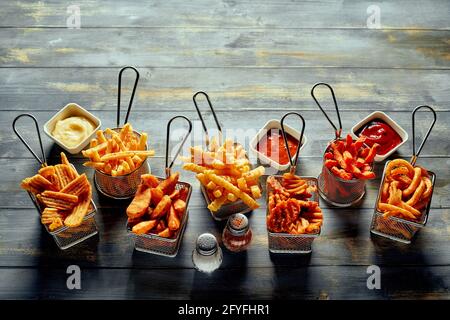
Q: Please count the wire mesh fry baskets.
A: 7